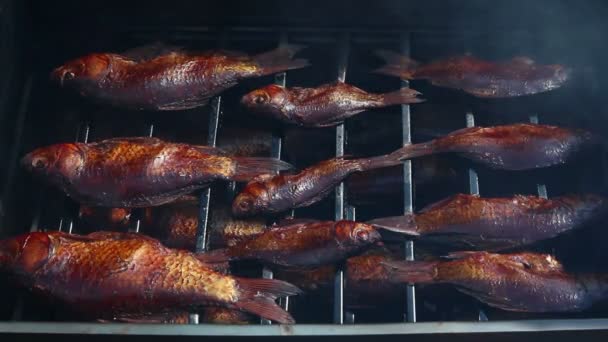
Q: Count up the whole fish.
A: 10